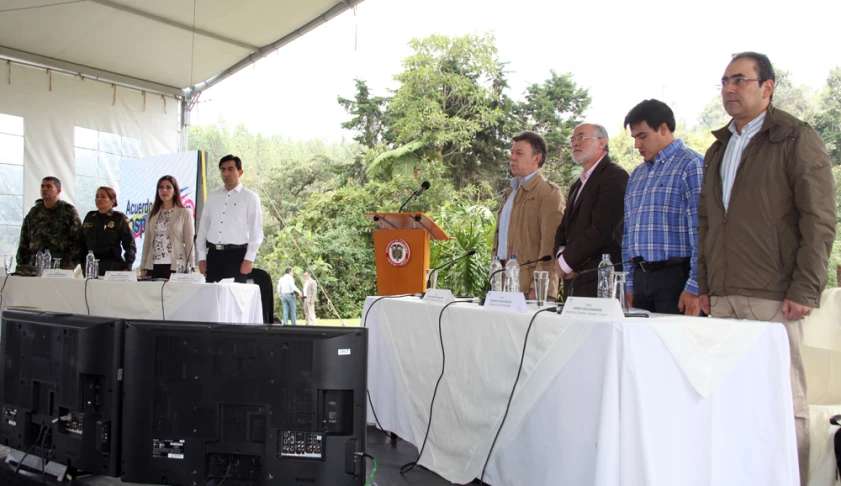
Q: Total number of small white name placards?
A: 6